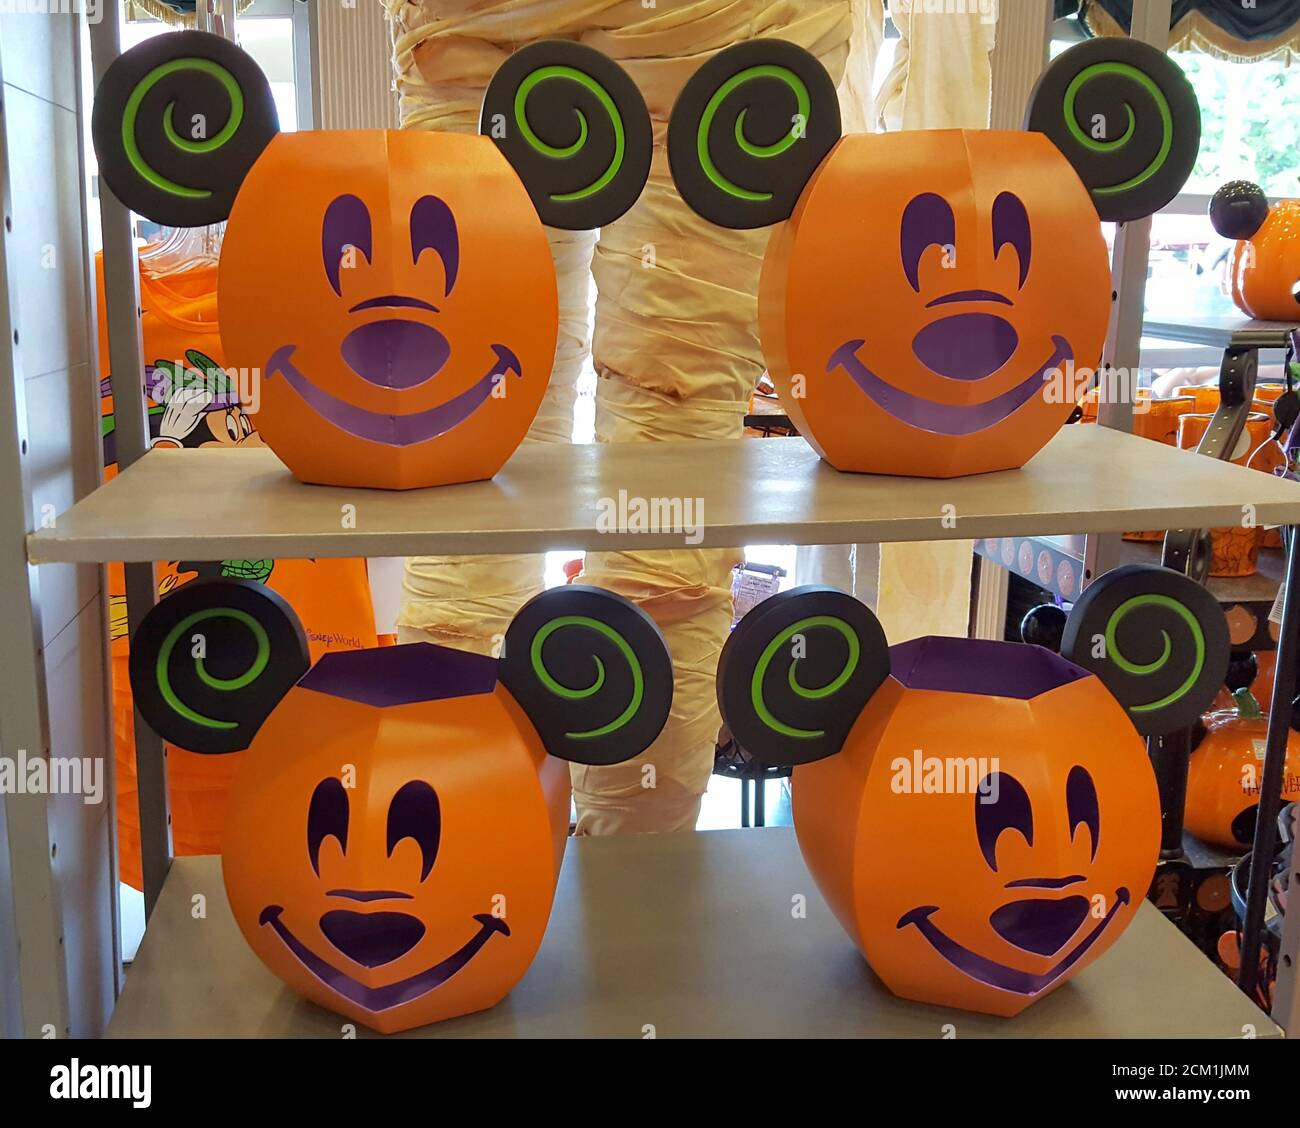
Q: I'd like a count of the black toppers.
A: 8